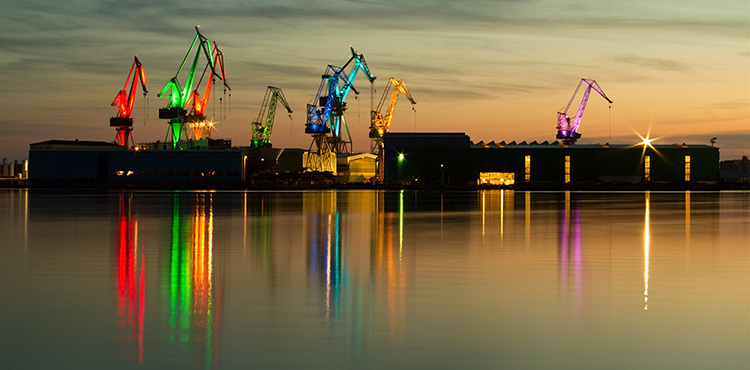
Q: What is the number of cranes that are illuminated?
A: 8